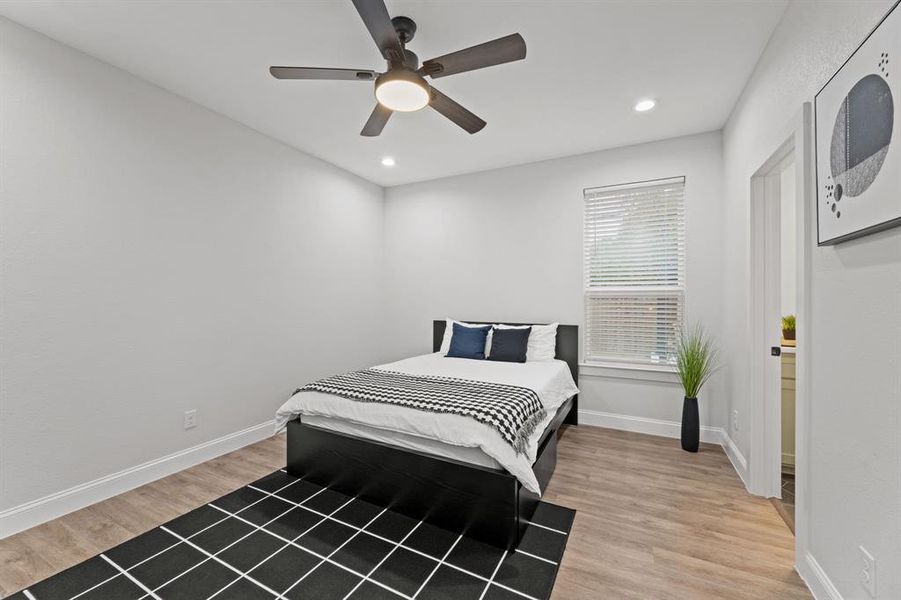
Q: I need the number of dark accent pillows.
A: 2